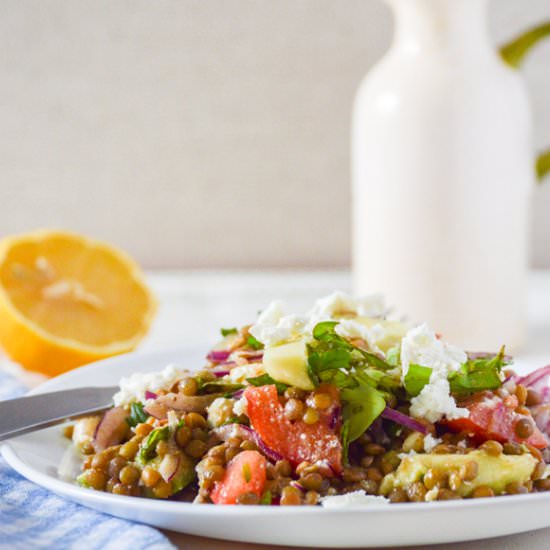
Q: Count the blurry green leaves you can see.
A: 2